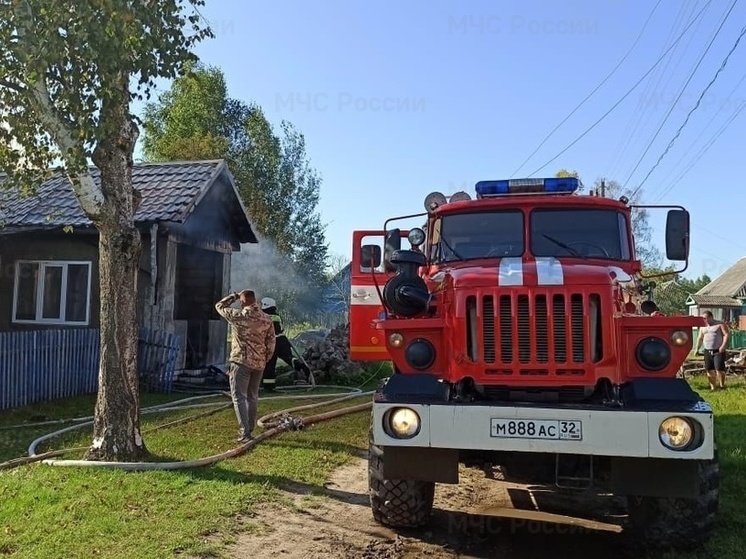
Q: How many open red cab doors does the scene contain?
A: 1